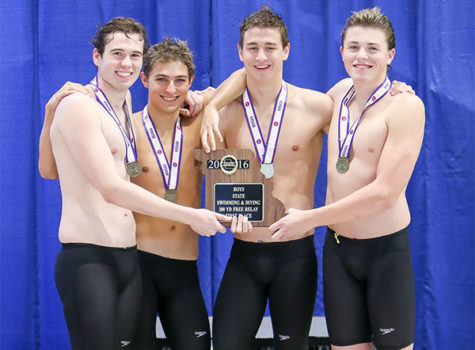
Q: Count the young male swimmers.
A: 4